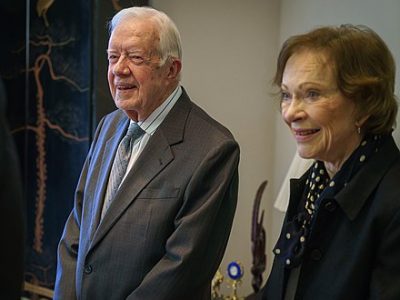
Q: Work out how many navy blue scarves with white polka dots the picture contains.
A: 1